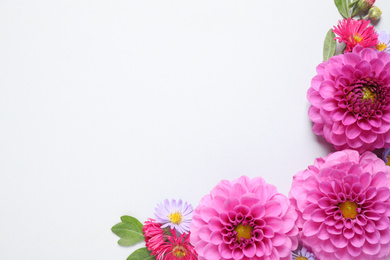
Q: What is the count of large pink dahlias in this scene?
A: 3